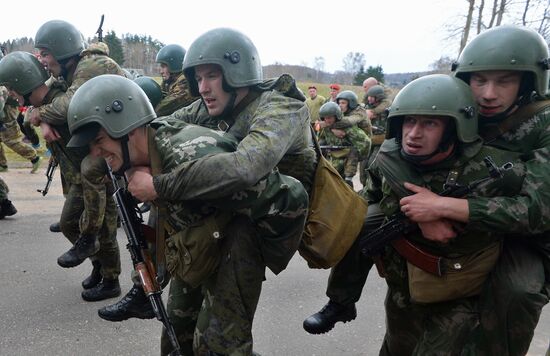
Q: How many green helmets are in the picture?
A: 11